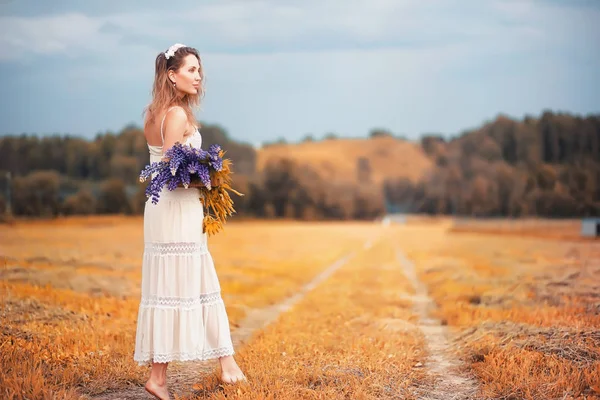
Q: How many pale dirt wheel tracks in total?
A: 2